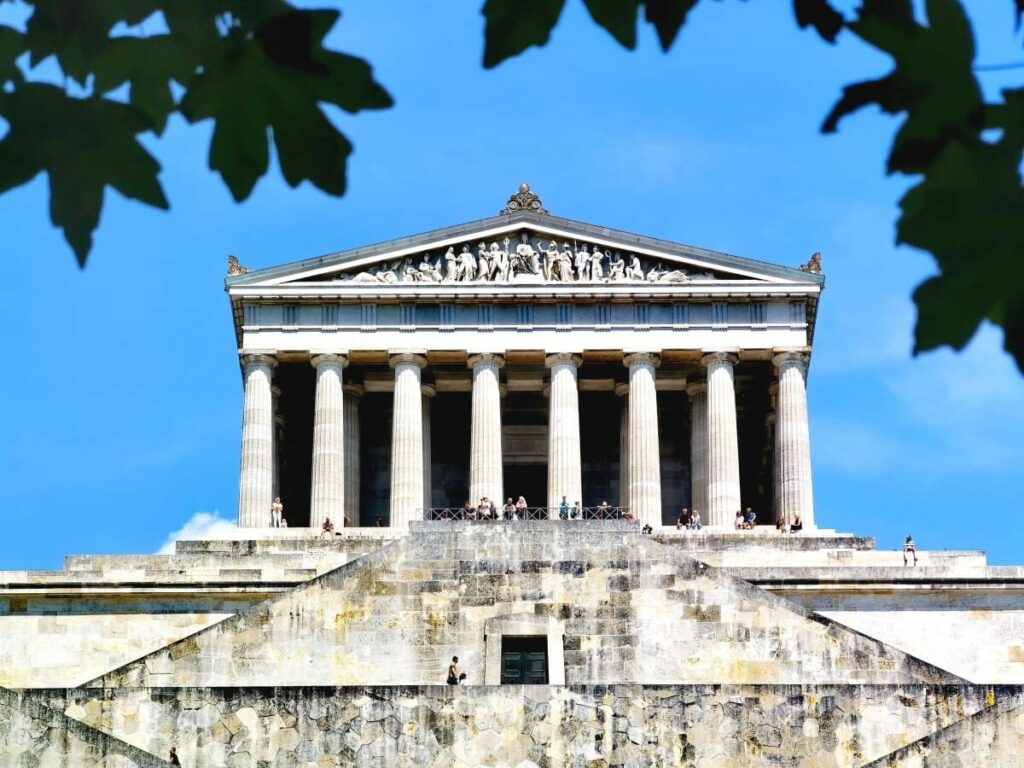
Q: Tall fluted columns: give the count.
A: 8